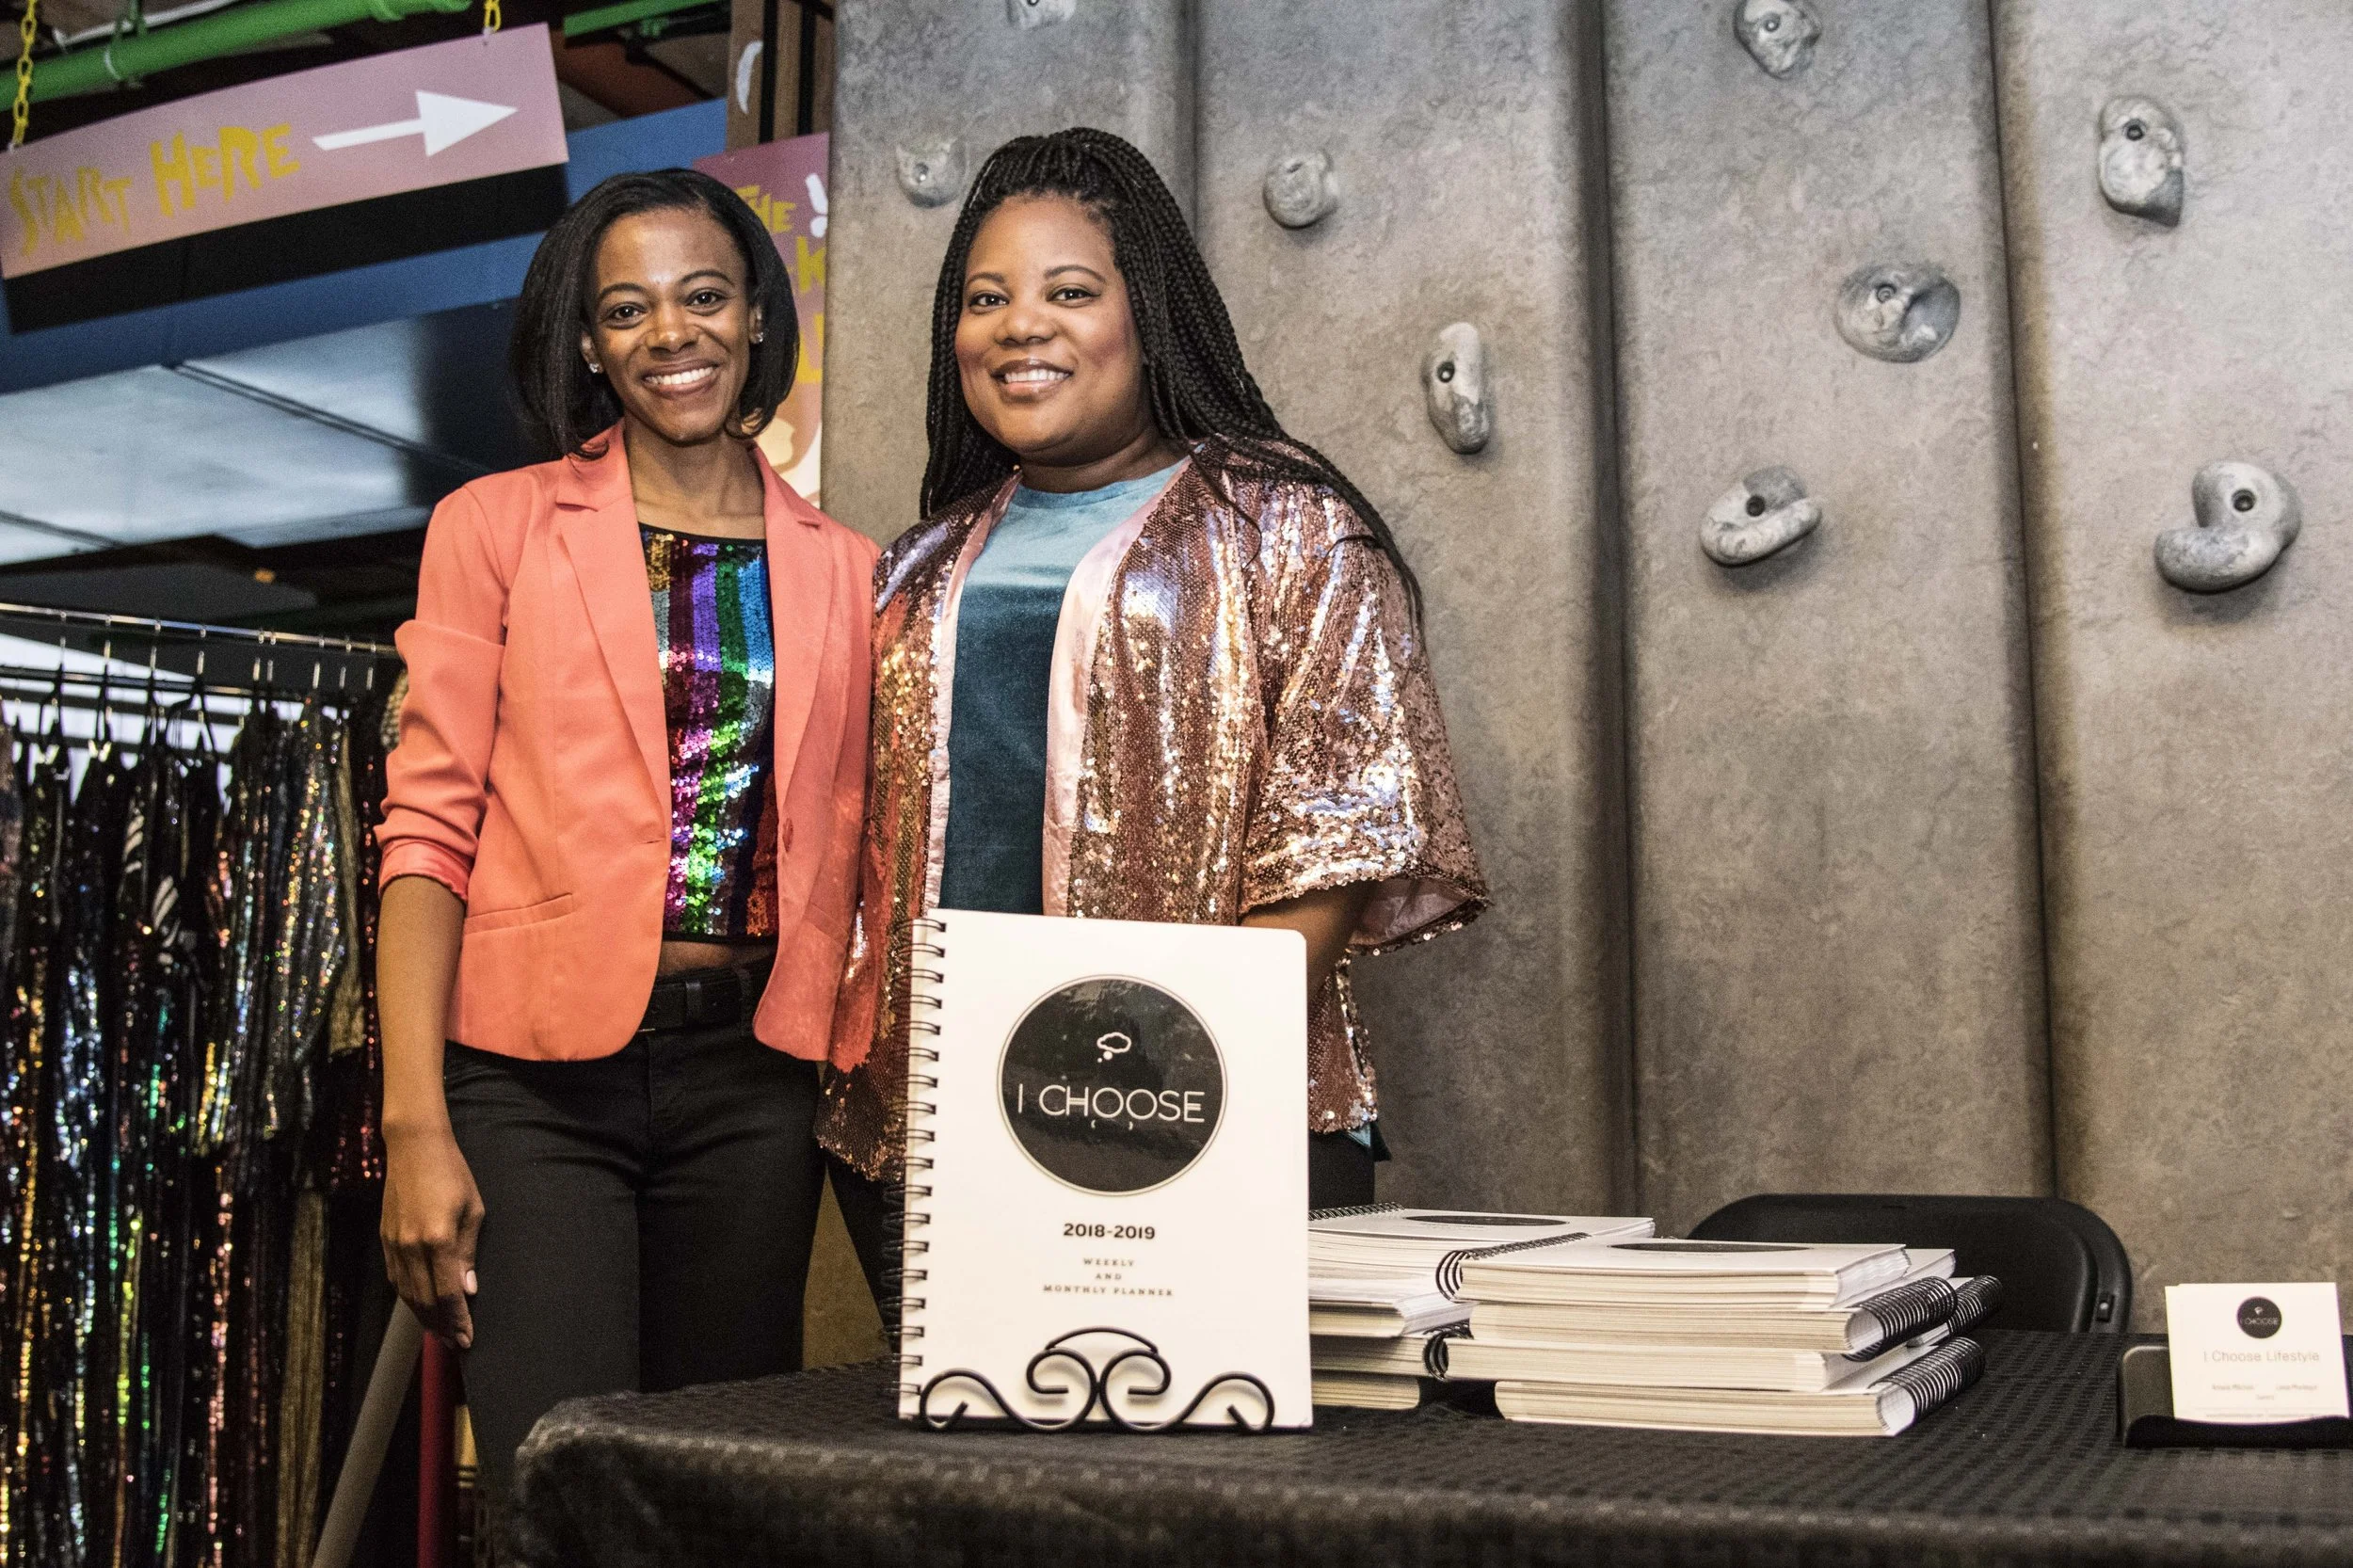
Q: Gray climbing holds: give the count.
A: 9